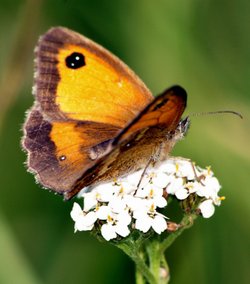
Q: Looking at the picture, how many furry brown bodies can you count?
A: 1